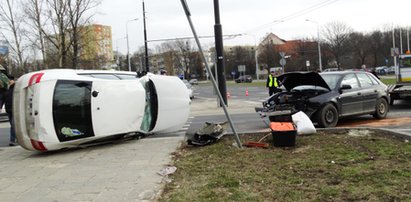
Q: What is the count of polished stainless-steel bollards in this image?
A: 0